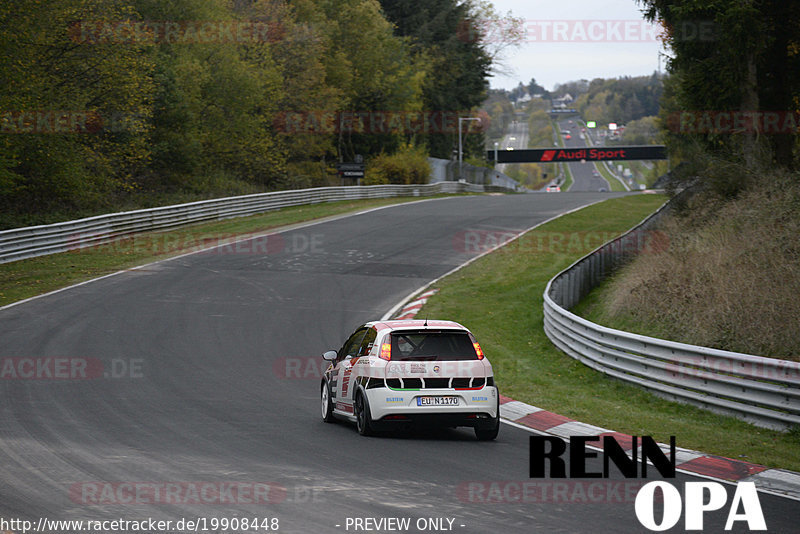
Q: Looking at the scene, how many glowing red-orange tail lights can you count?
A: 2